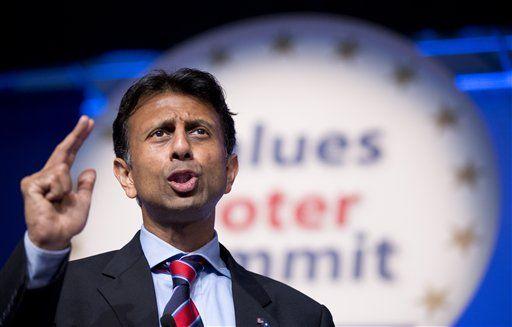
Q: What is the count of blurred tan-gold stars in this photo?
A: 8